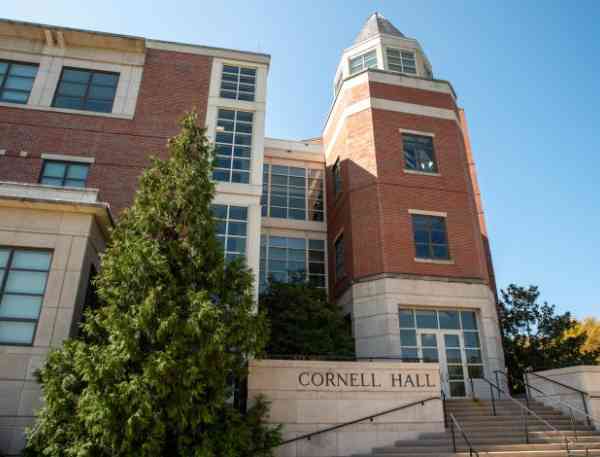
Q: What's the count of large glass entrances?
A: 1